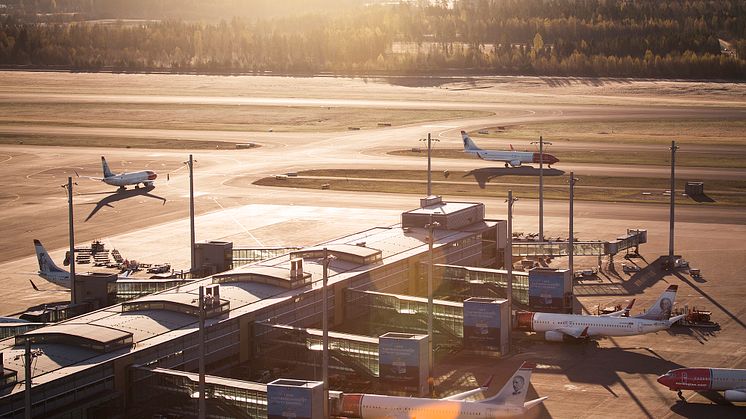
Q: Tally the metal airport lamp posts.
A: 11